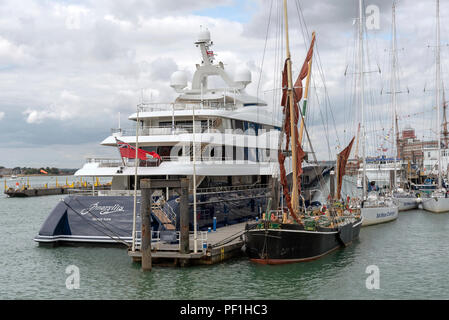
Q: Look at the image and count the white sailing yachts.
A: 3